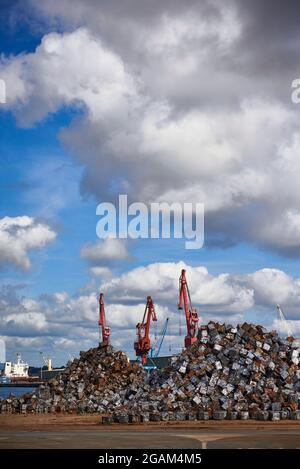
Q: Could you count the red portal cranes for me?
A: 3